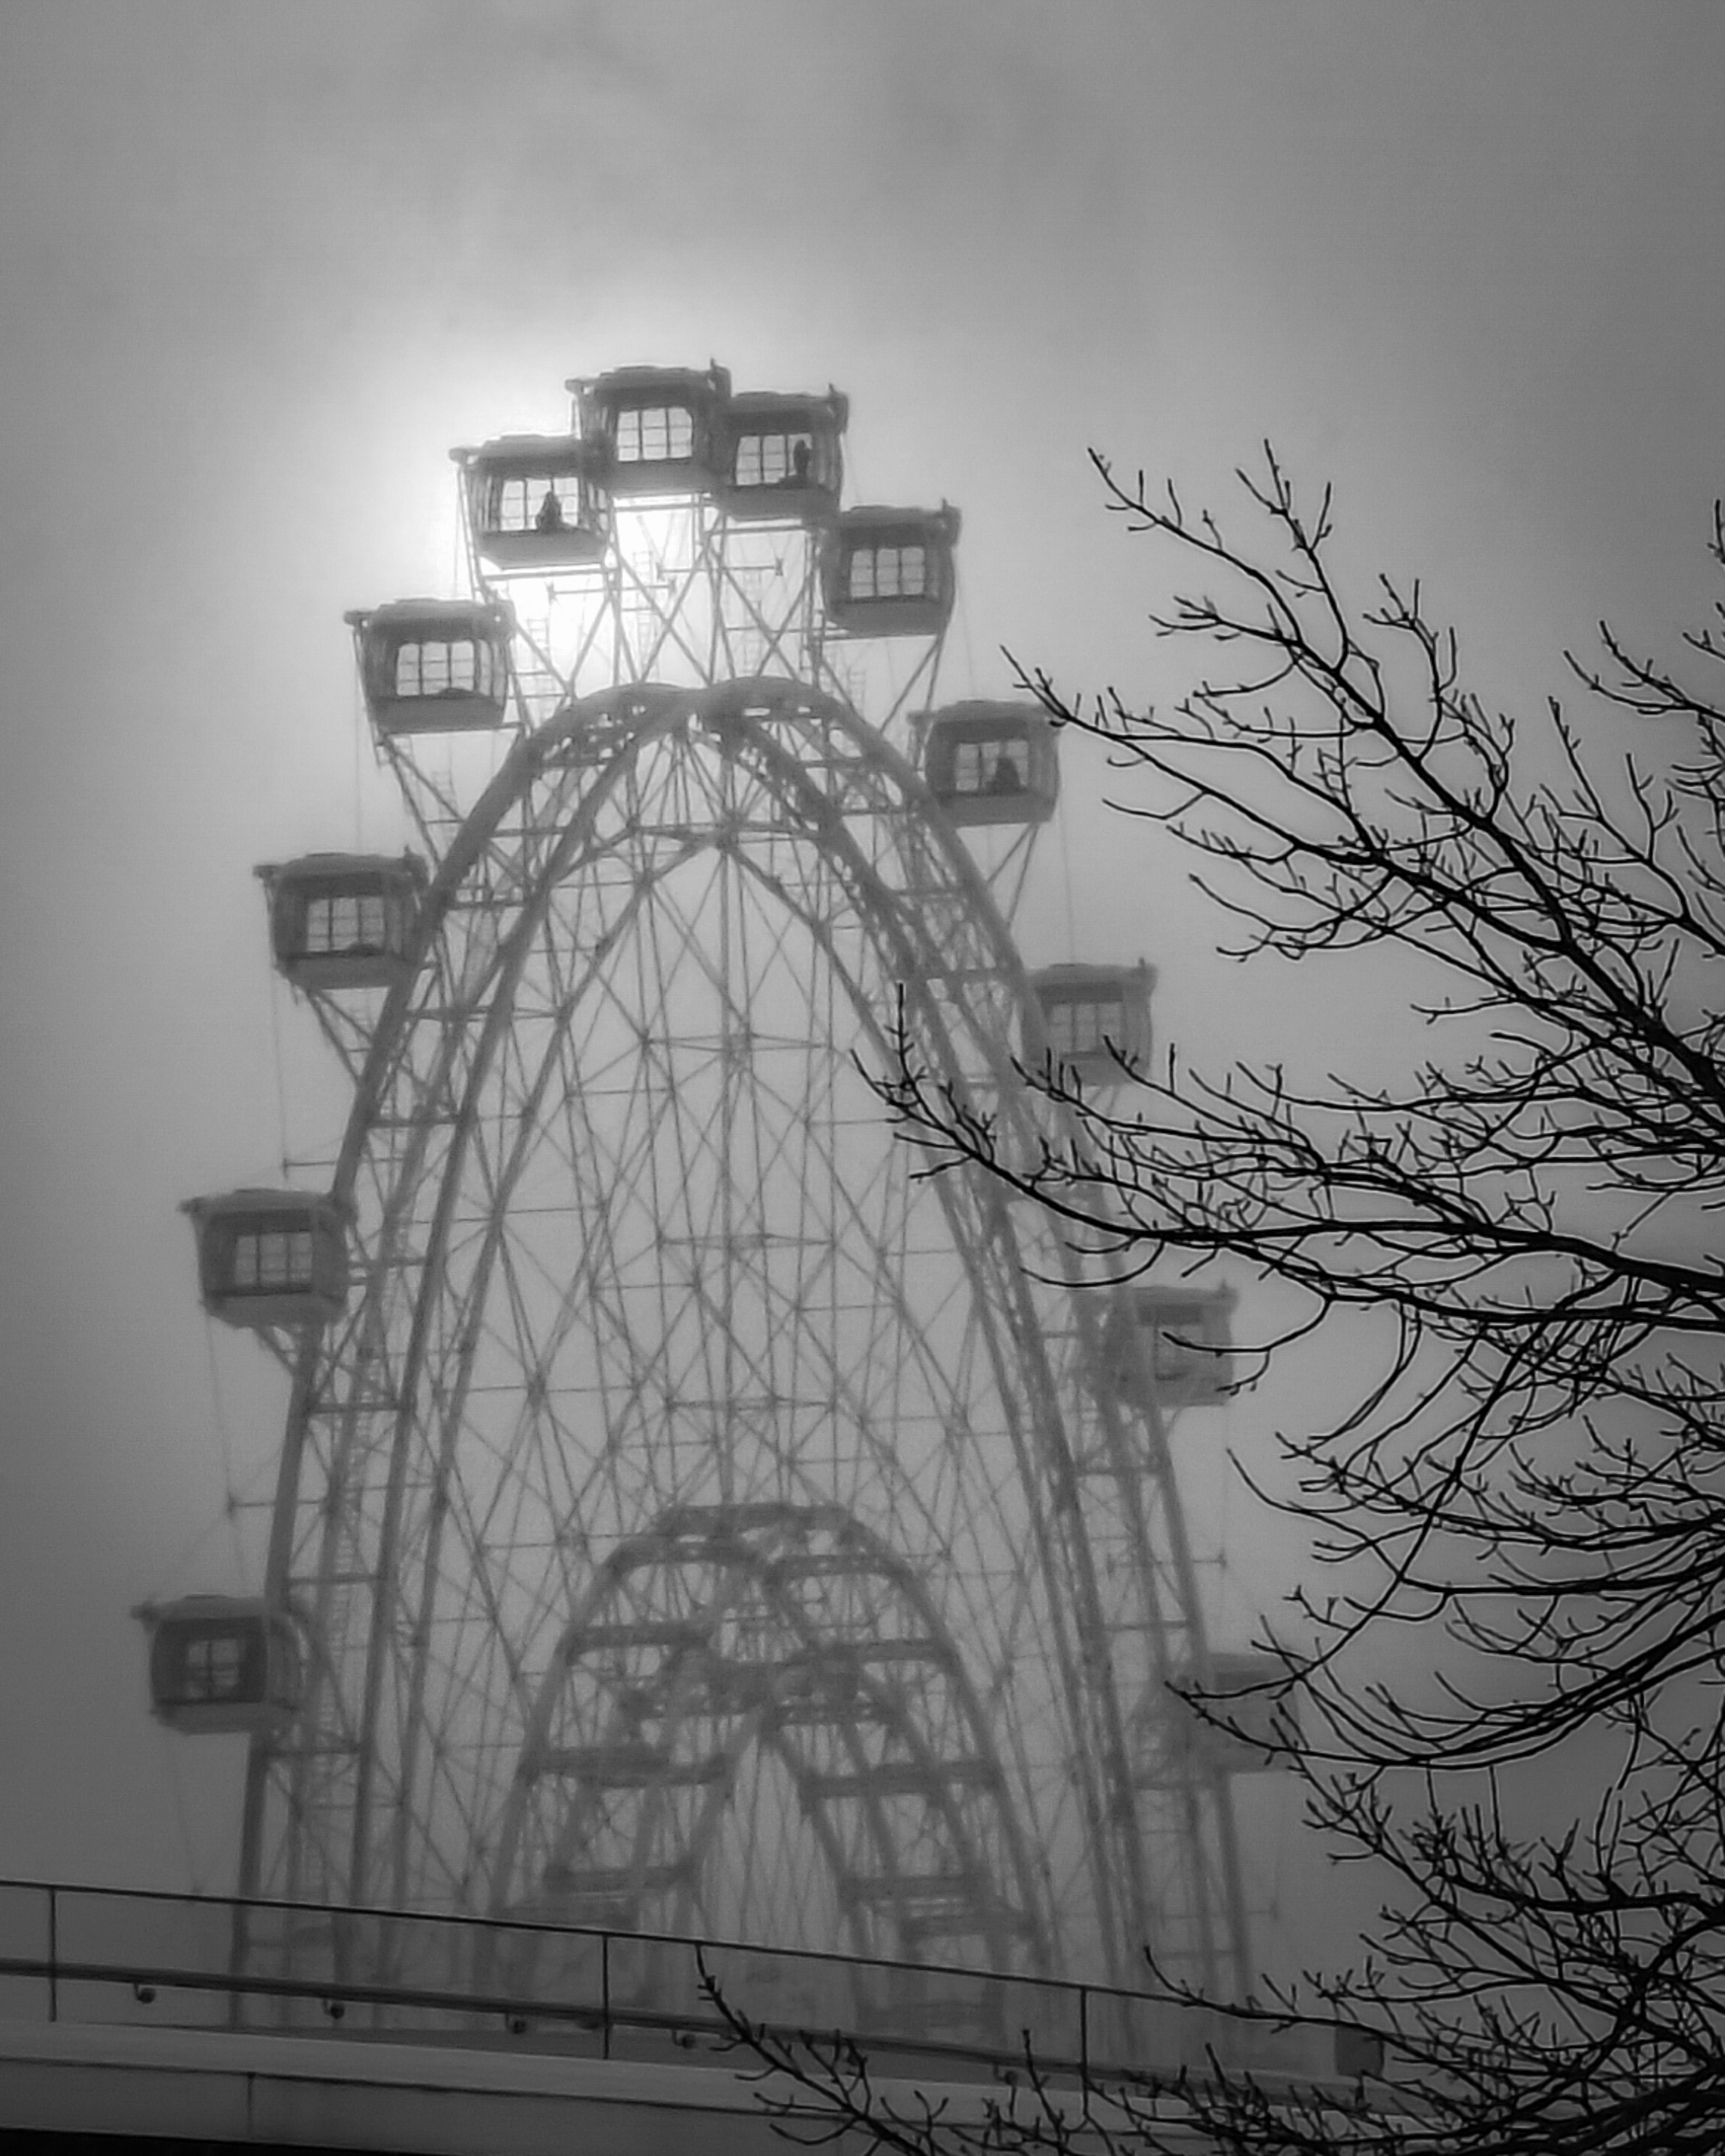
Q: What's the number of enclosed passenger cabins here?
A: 12